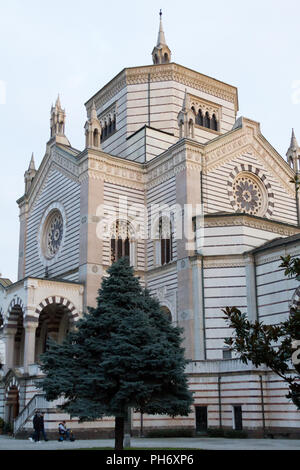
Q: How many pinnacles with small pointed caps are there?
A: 6